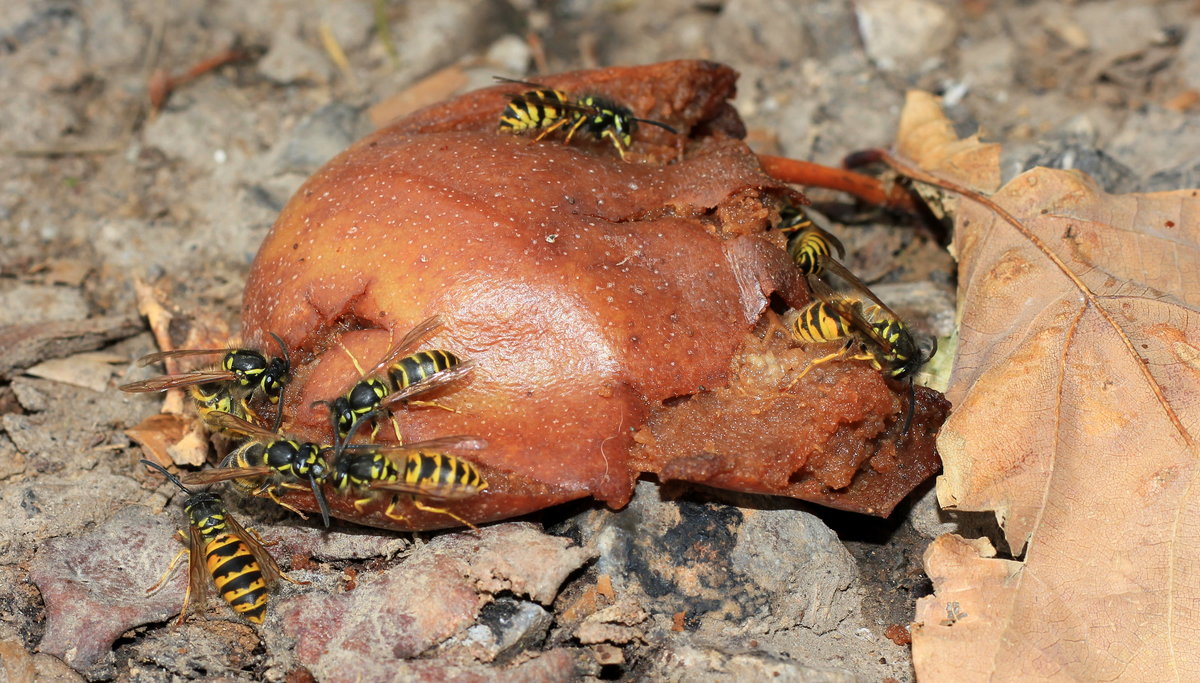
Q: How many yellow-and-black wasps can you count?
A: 8